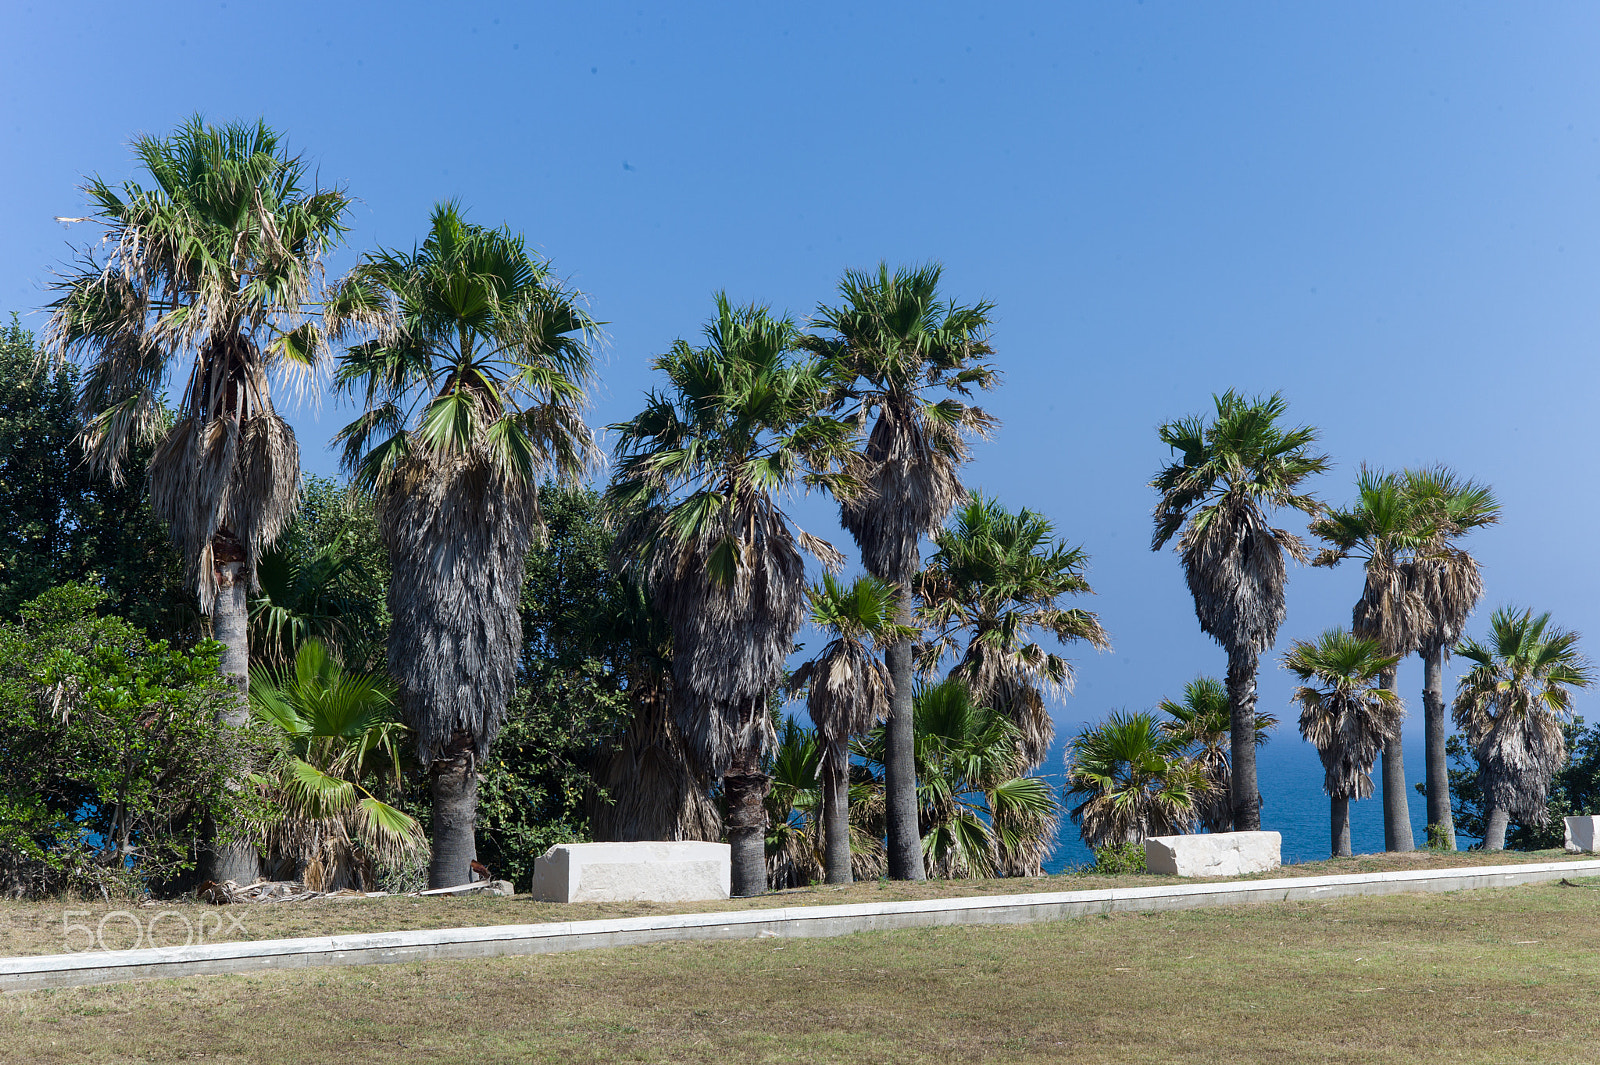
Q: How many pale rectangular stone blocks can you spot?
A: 3